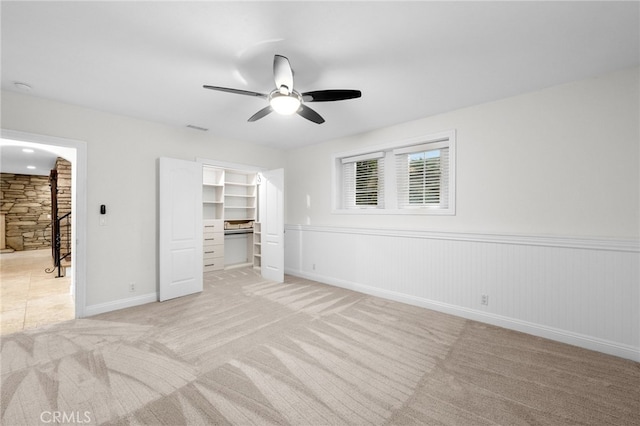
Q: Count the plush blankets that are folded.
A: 0